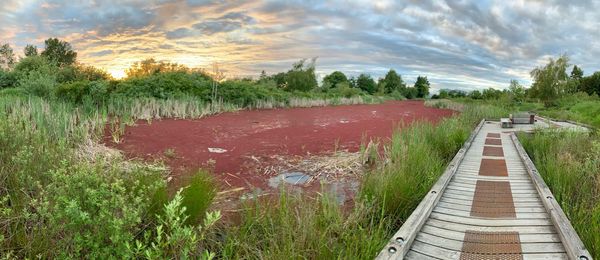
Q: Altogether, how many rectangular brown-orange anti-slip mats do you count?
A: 6